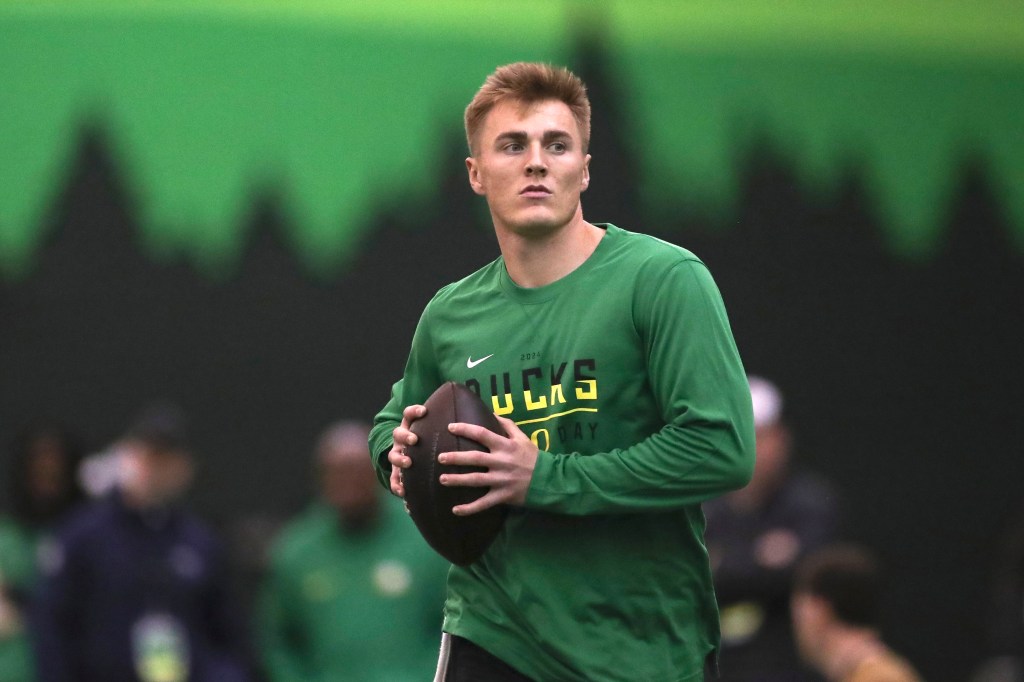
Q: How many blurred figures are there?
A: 5